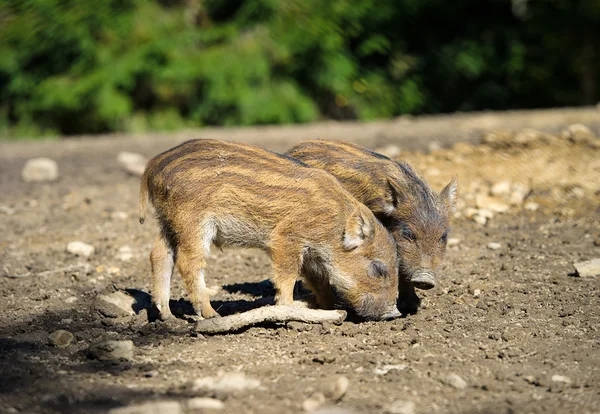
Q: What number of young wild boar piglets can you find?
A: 2